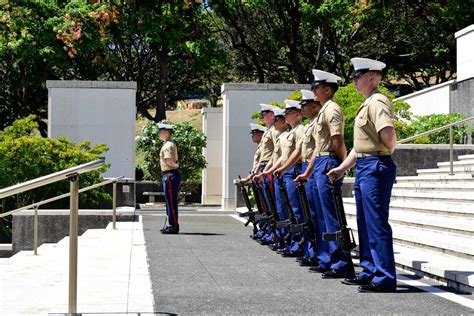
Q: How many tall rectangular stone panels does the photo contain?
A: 3